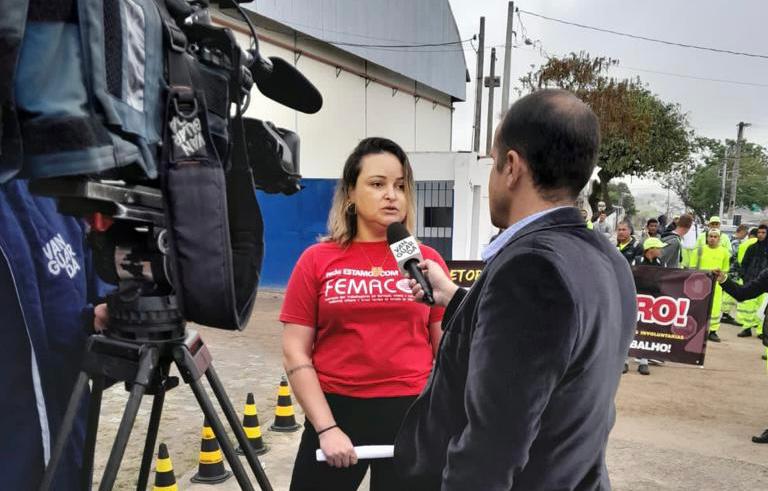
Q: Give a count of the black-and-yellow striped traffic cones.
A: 4